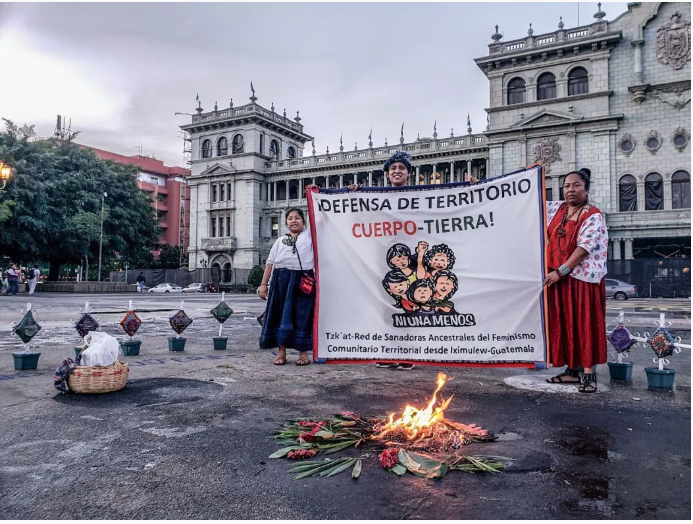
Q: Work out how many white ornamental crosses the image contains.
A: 8